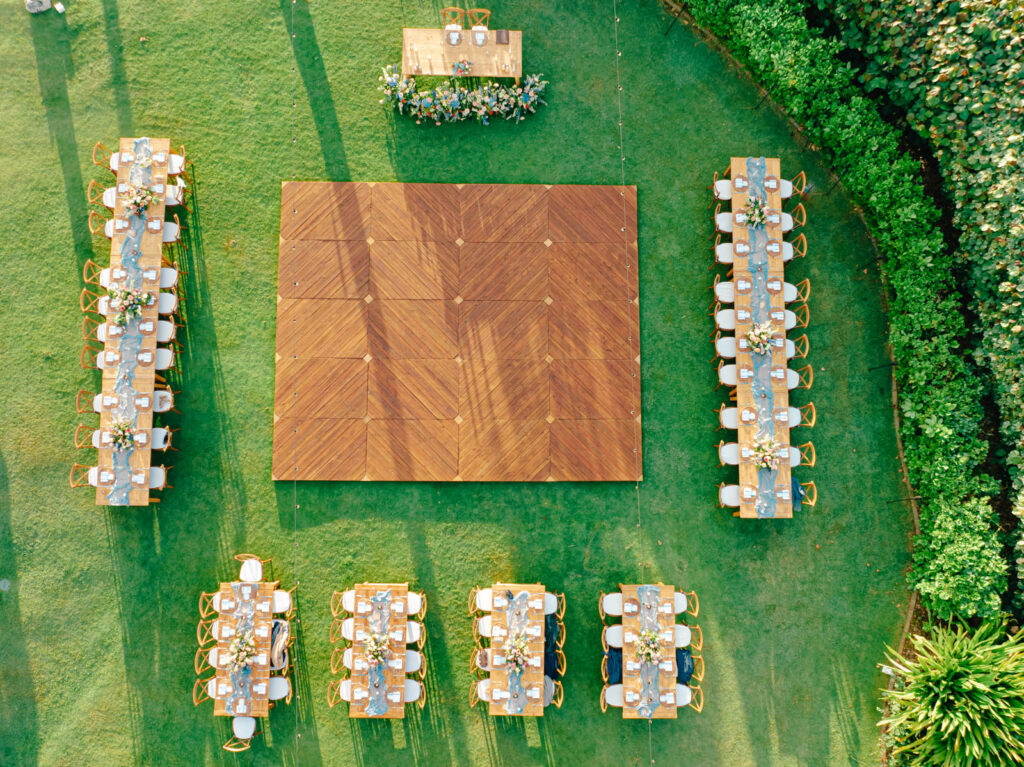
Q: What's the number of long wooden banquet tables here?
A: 2